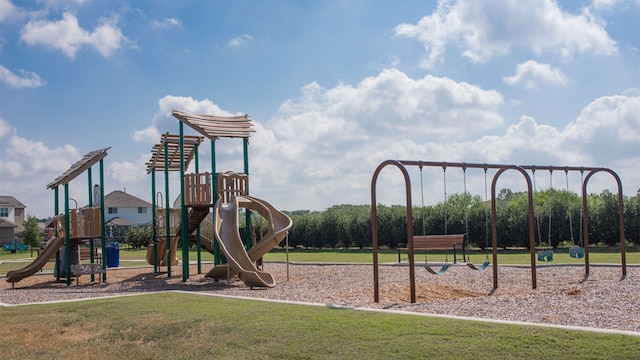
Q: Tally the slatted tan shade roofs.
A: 3